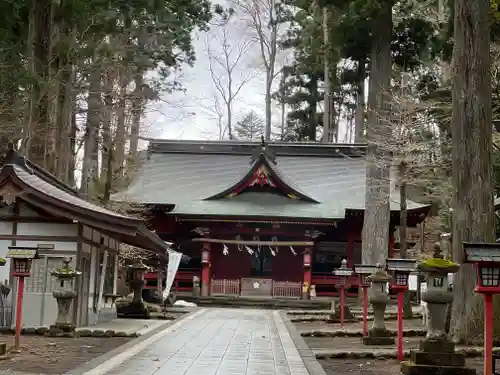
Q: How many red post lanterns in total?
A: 5